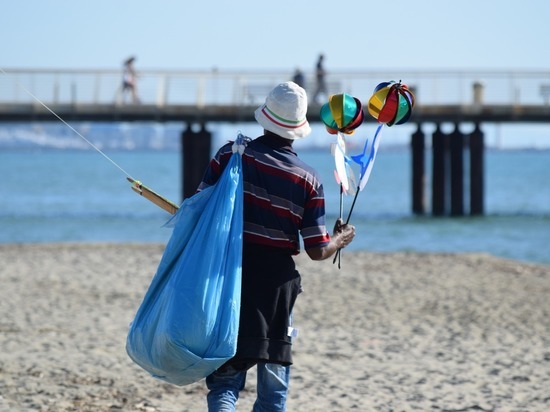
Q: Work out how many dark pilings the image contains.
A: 6